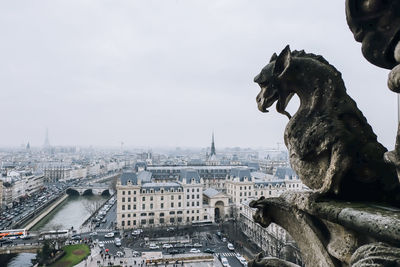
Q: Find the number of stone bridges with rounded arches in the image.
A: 1